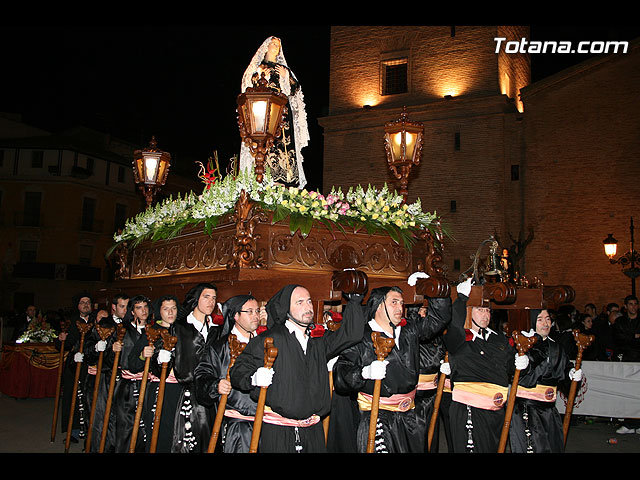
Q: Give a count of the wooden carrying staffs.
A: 13